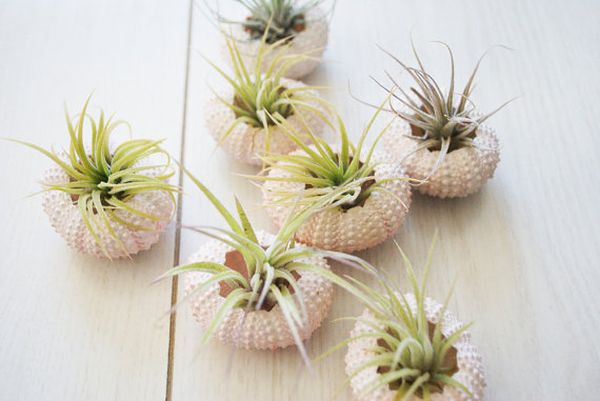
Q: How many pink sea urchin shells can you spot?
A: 7